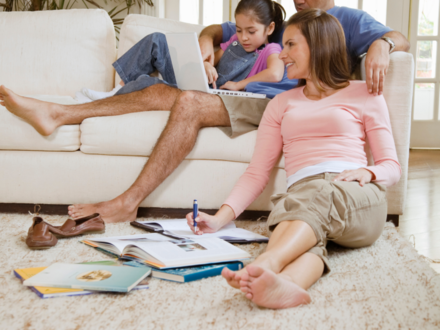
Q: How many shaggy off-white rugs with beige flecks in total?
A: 1